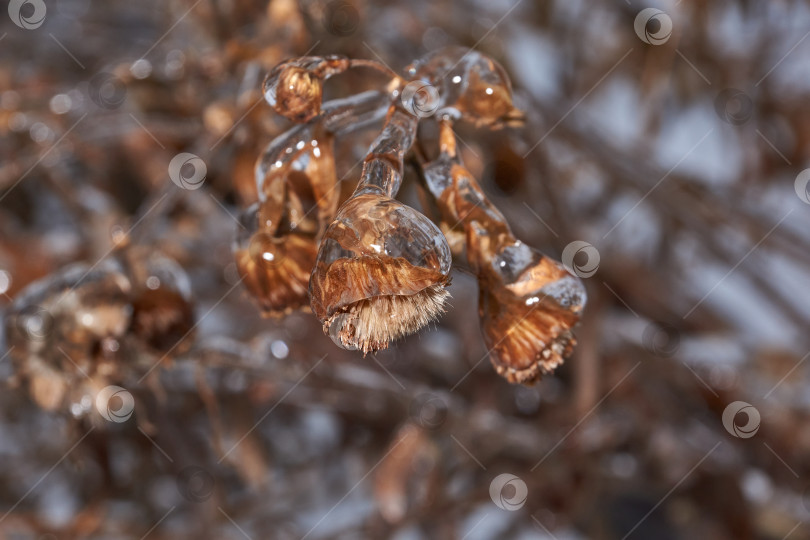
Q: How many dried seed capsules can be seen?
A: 5